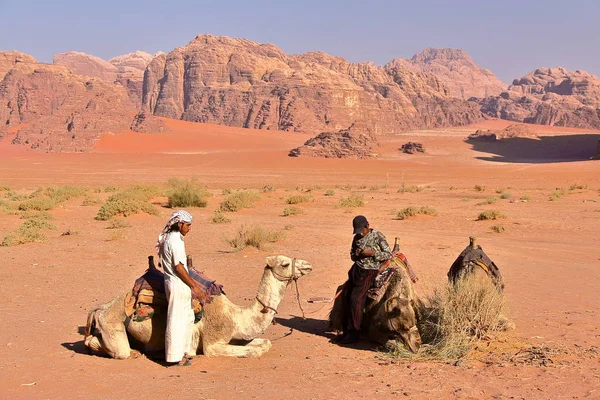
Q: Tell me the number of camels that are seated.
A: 3